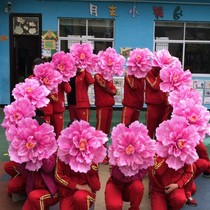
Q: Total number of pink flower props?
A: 15